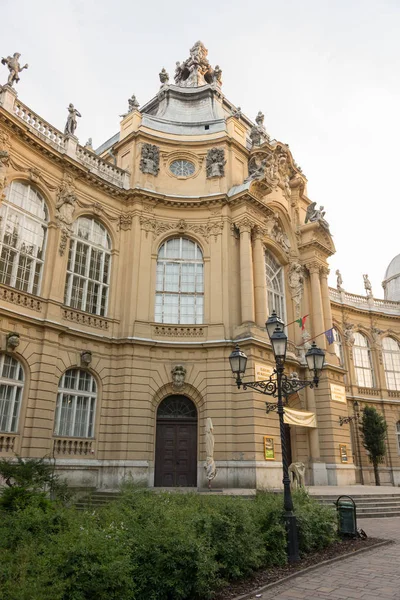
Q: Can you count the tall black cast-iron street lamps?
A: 1